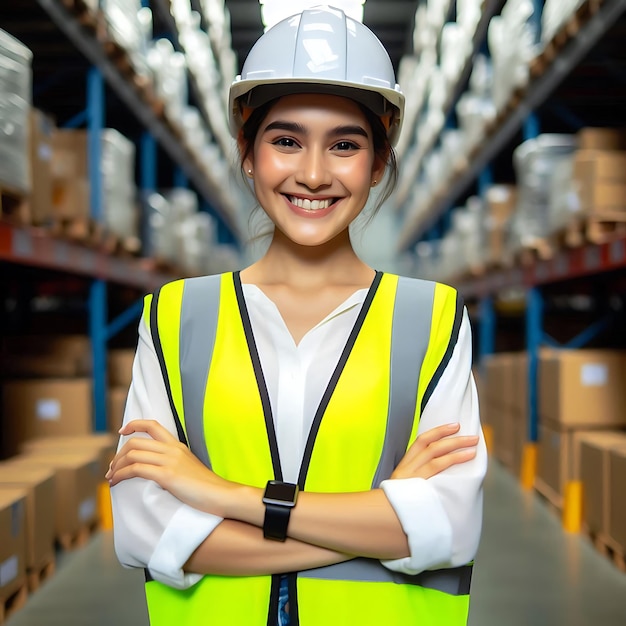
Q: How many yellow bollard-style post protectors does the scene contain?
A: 4